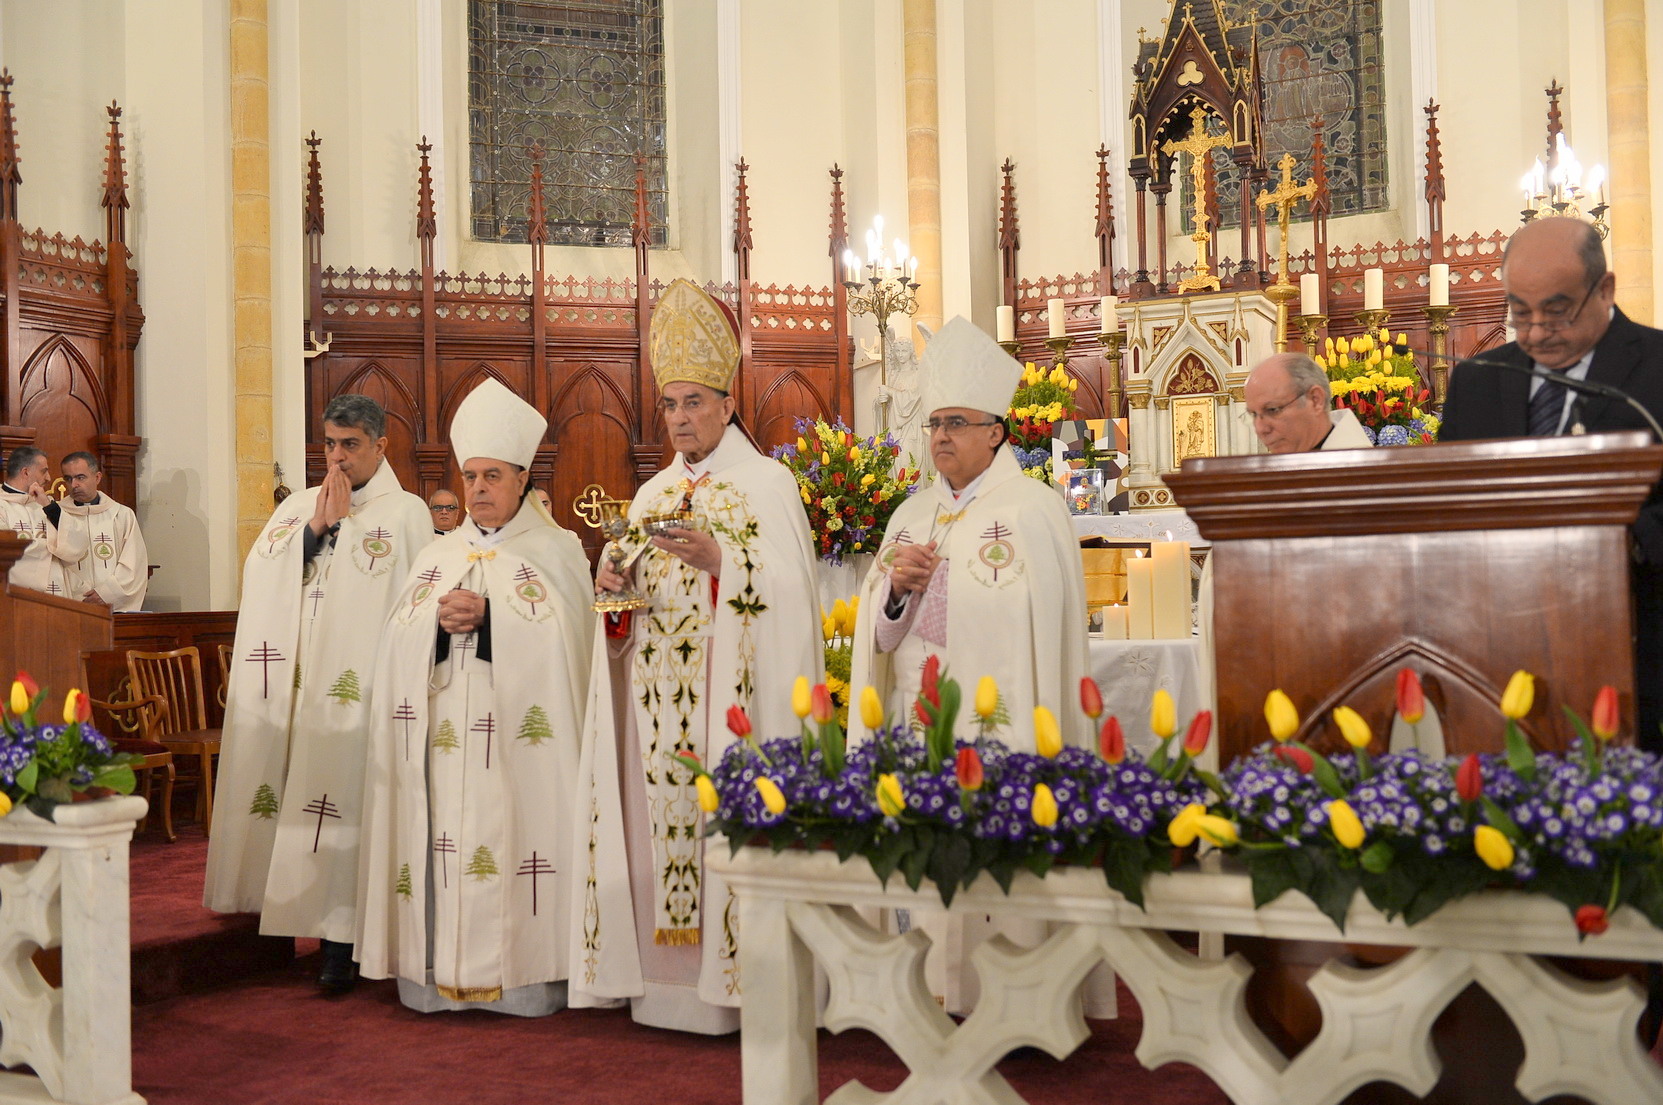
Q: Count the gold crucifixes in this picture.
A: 2